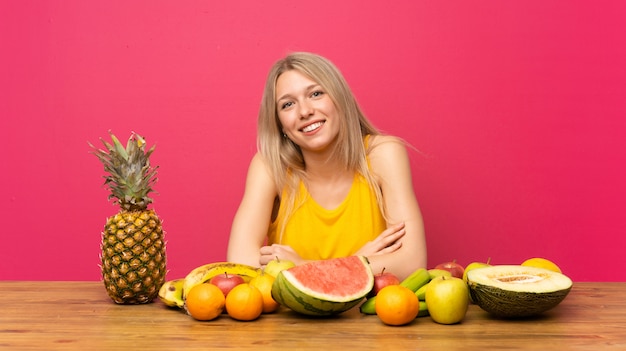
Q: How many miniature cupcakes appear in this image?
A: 0